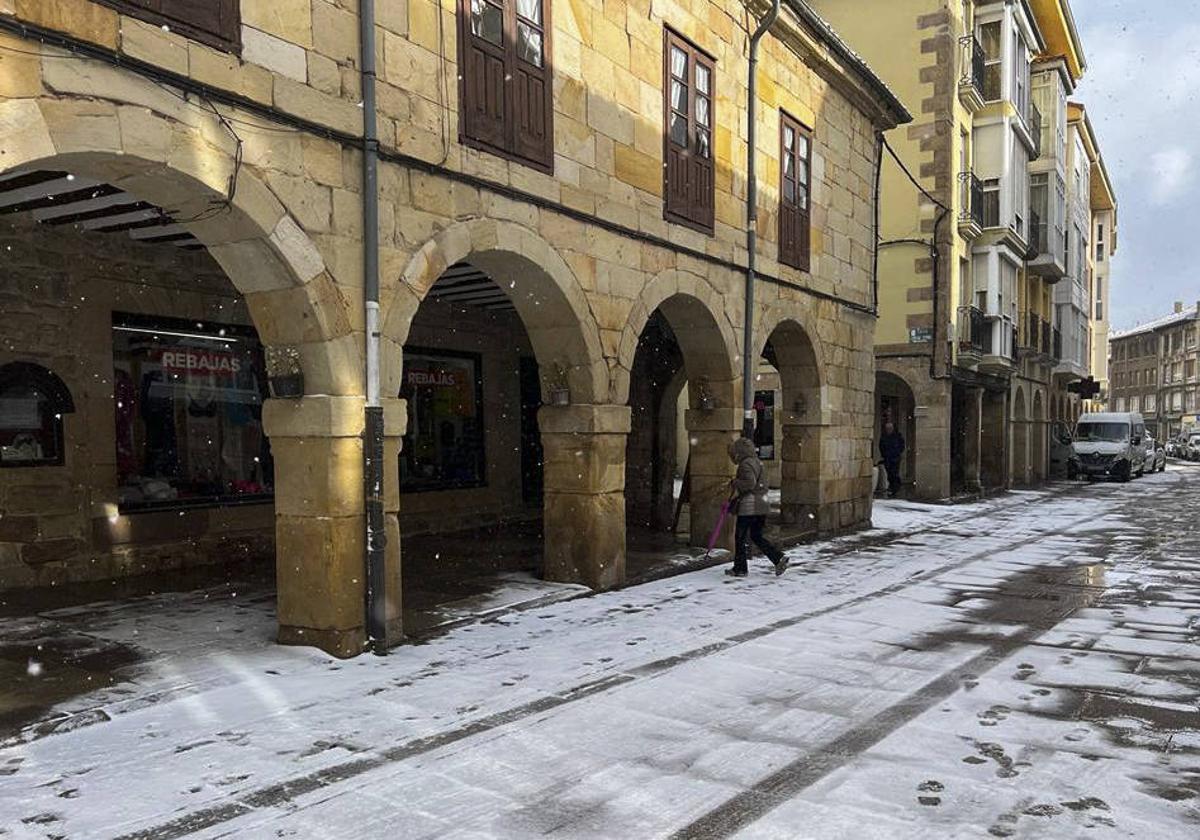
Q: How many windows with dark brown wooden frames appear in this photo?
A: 4